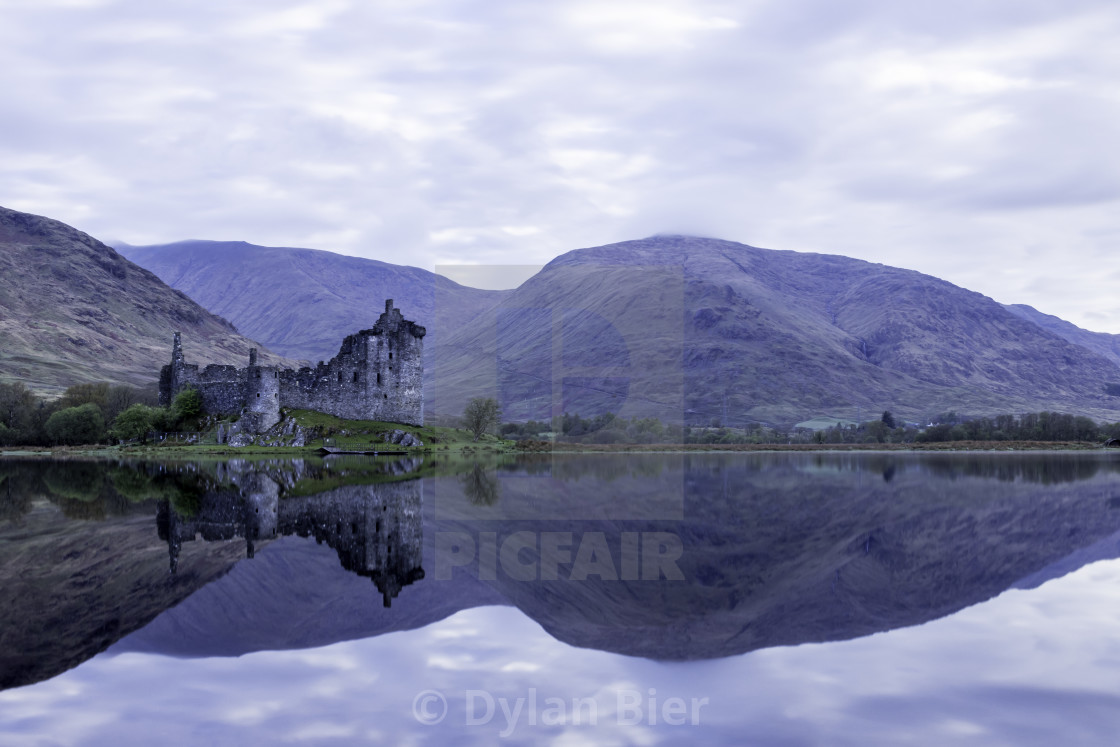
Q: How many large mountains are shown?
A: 3